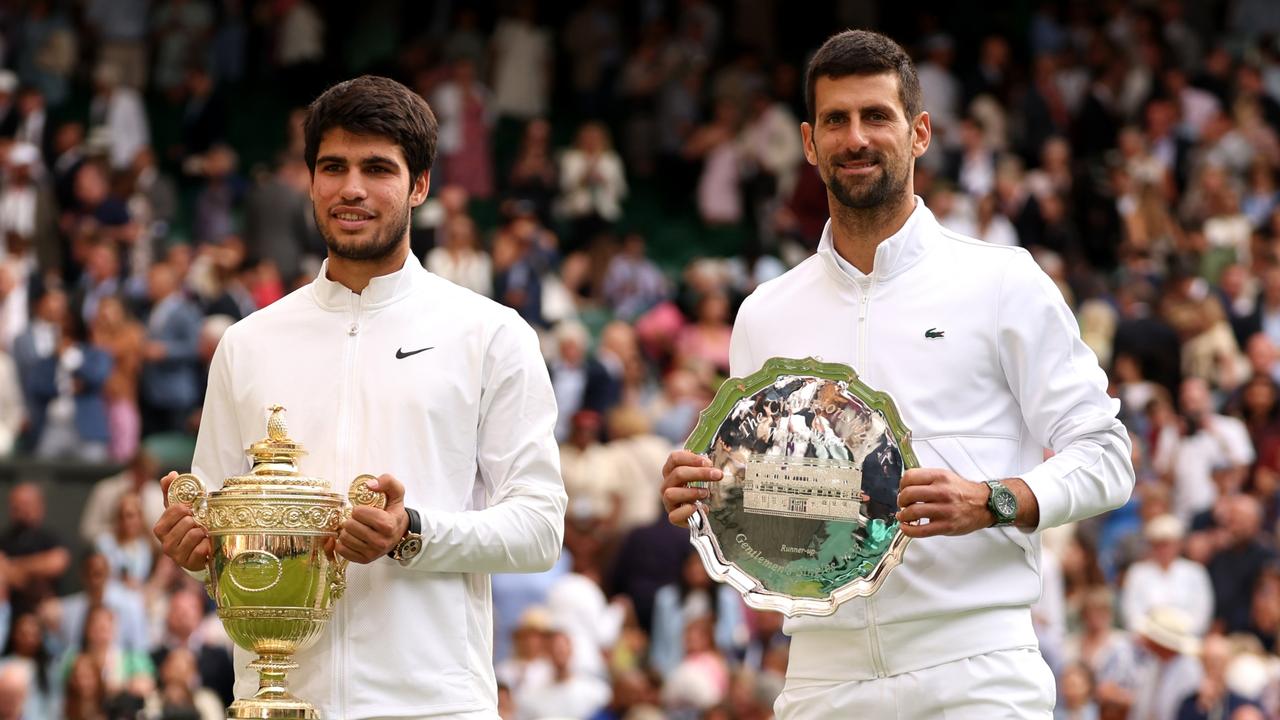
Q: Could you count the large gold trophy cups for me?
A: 1